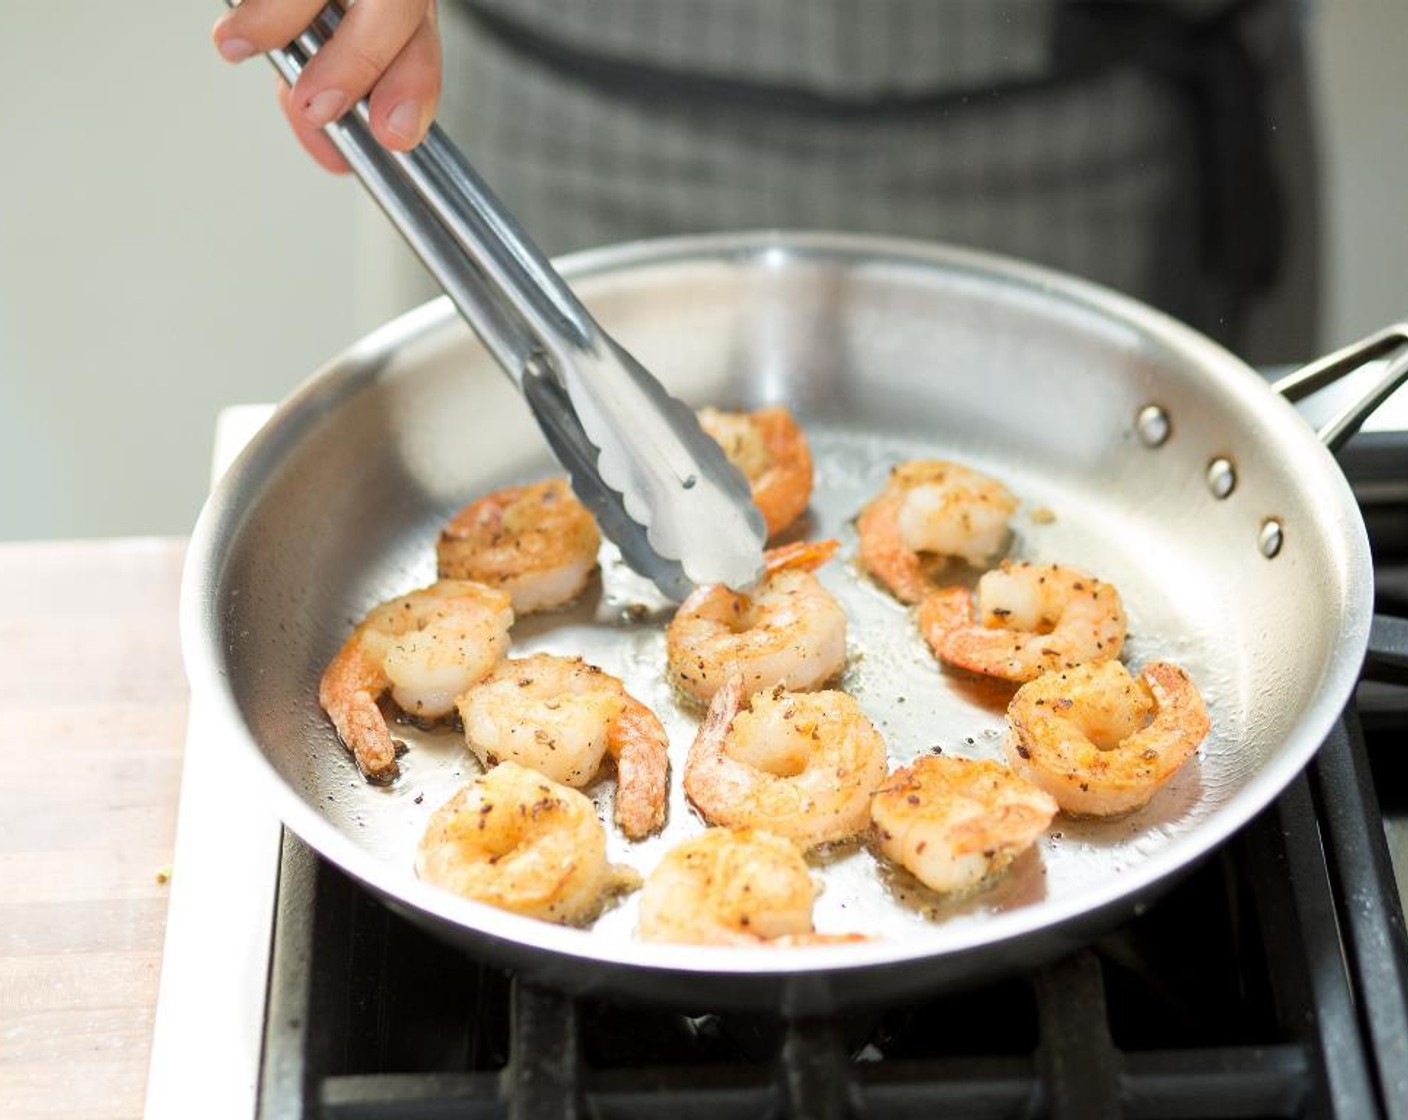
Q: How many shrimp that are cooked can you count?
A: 12